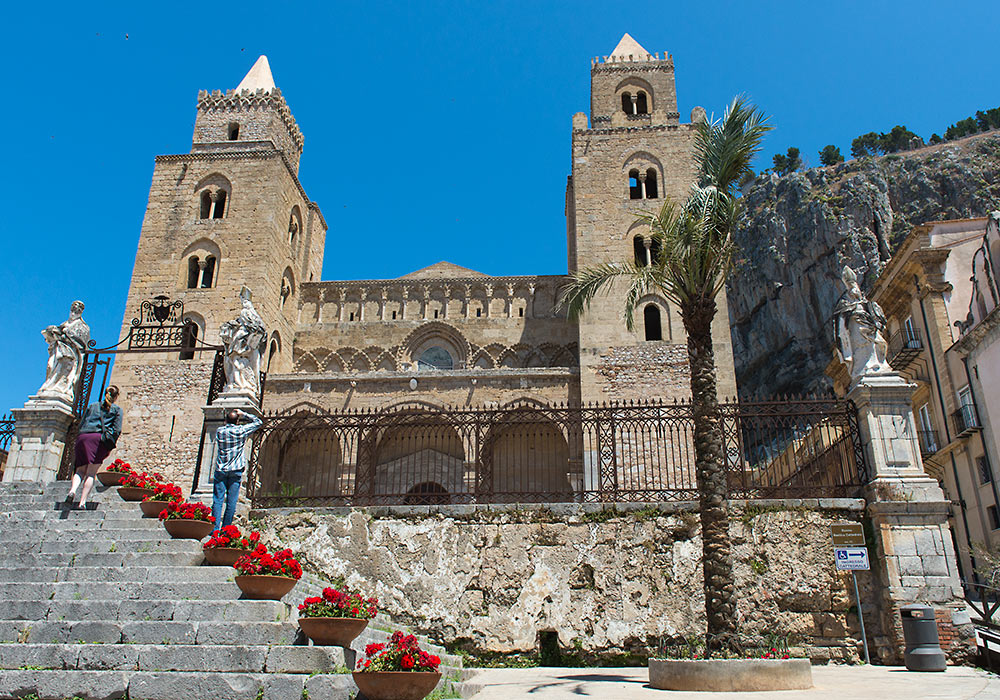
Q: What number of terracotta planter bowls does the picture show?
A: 8